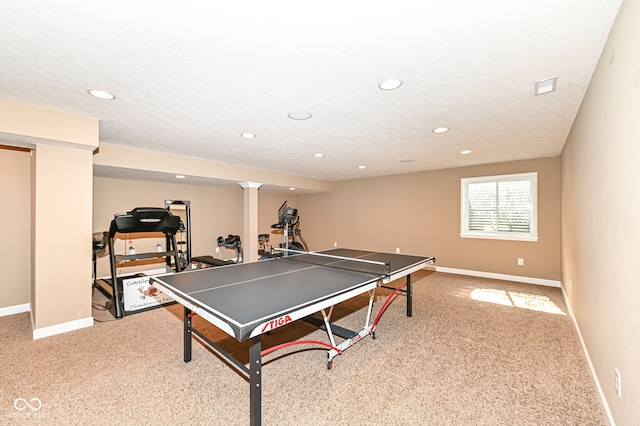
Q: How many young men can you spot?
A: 0